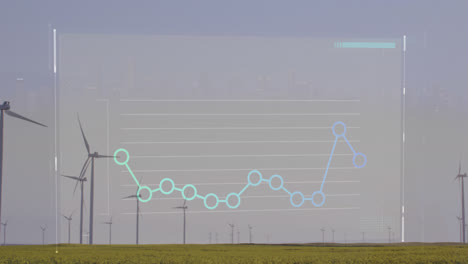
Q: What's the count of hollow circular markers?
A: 12